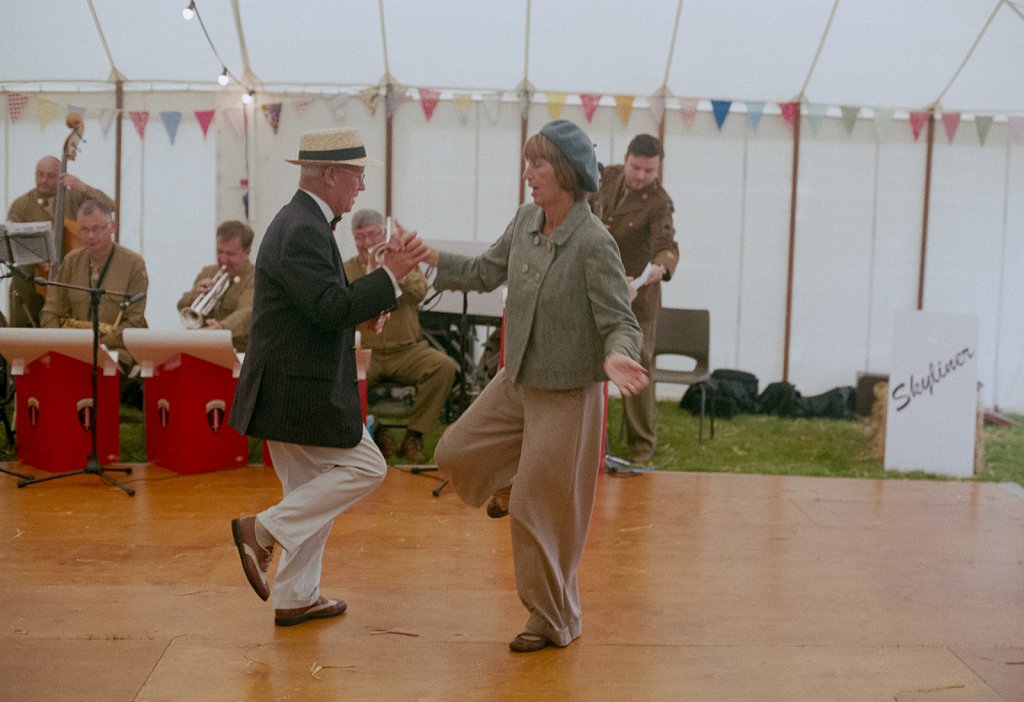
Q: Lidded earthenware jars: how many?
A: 0